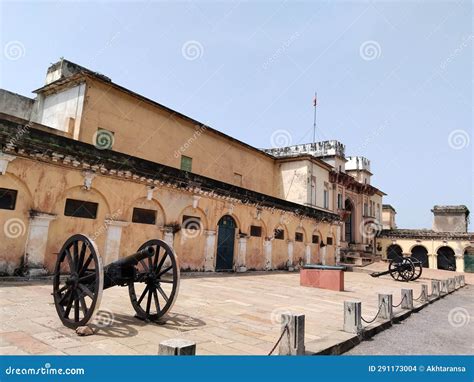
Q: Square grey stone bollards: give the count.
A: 11